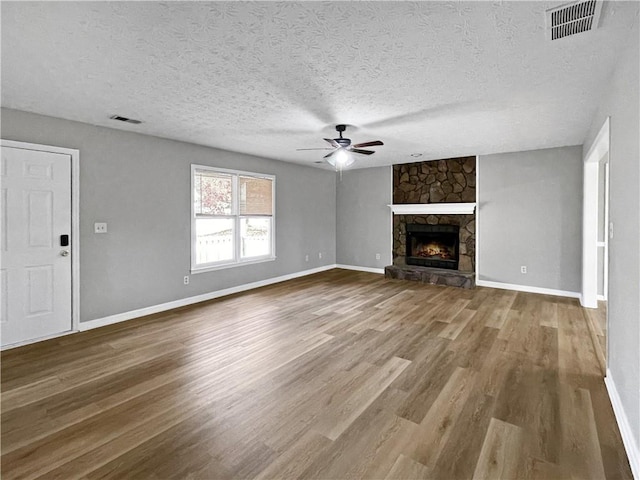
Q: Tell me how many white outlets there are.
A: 5